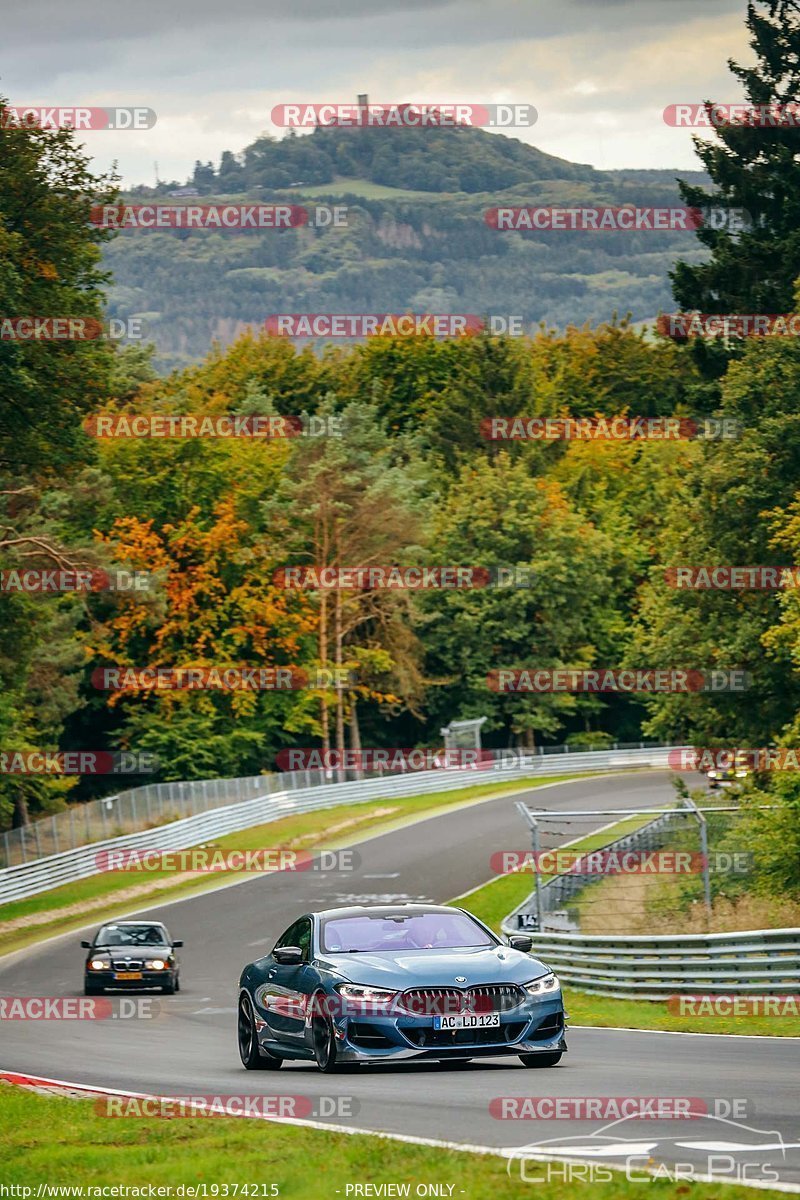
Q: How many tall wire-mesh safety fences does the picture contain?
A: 2